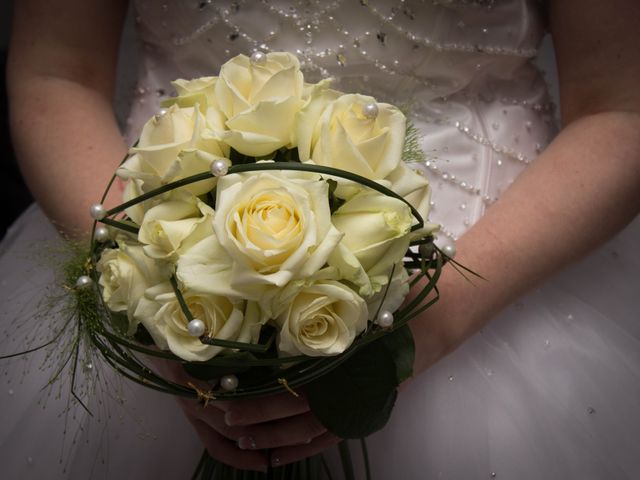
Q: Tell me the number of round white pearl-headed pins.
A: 11